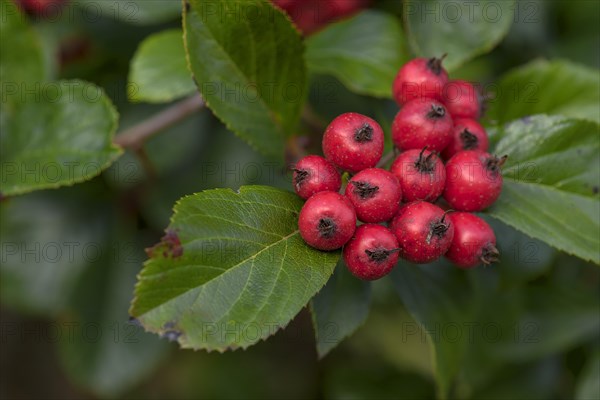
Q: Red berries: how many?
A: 13